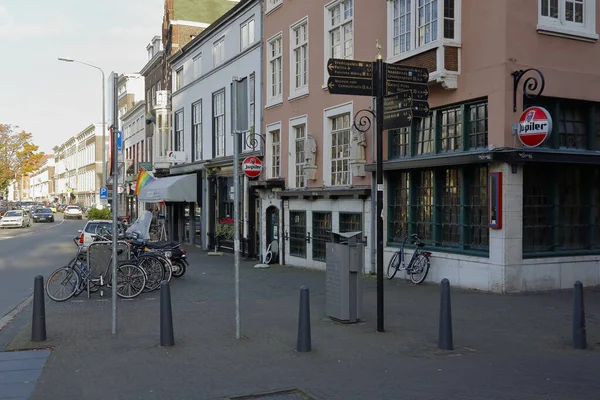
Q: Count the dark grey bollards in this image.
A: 5